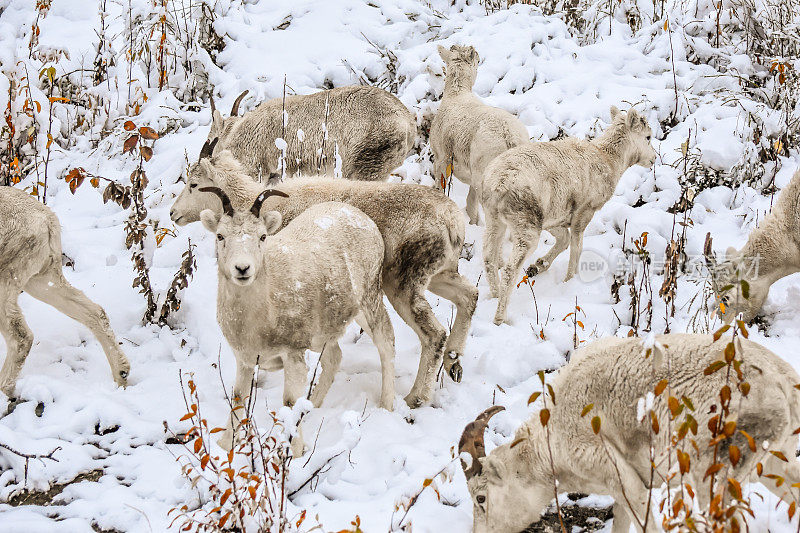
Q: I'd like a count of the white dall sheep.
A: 8